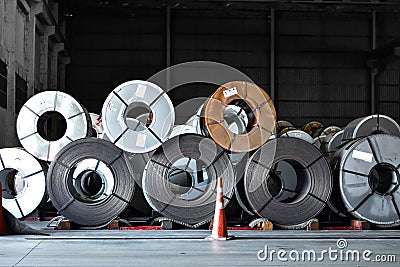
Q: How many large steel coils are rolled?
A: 8